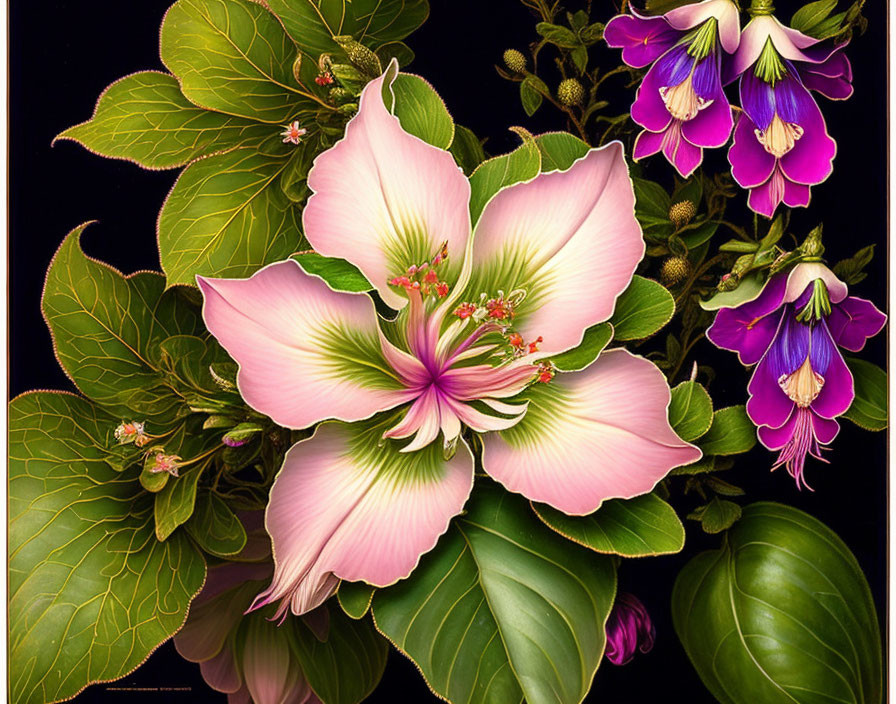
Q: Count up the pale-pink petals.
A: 5